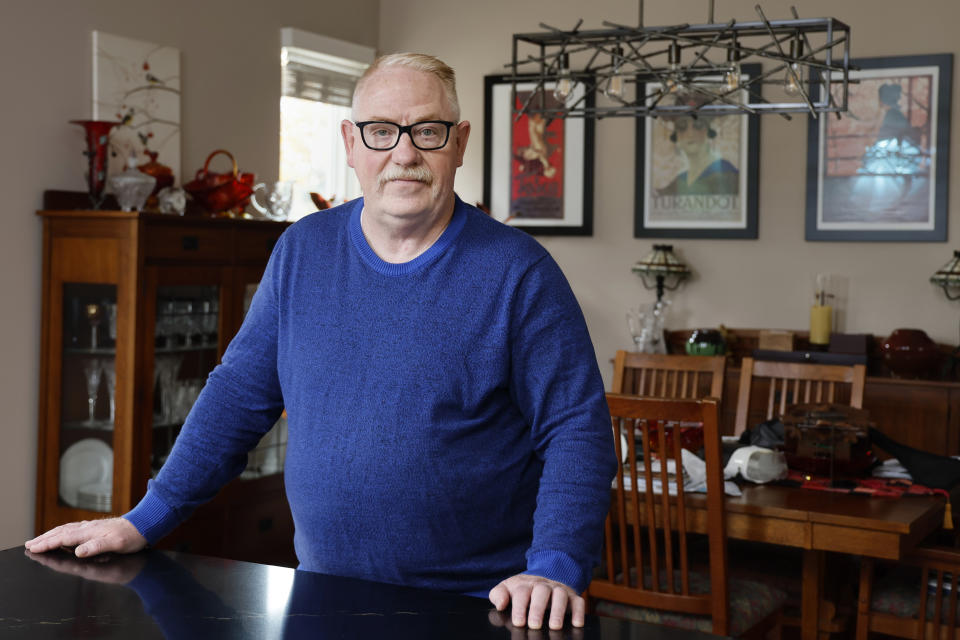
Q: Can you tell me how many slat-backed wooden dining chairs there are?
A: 4